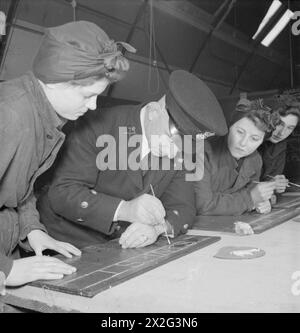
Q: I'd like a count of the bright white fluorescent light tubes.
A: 2